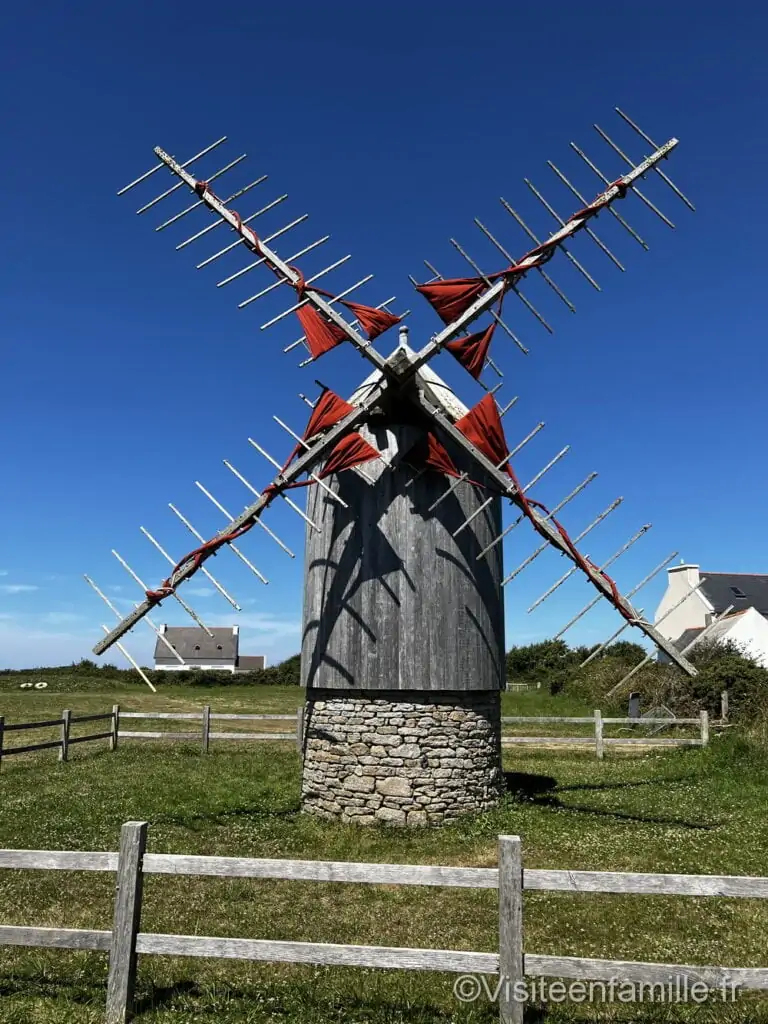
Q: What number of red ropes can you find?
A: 4